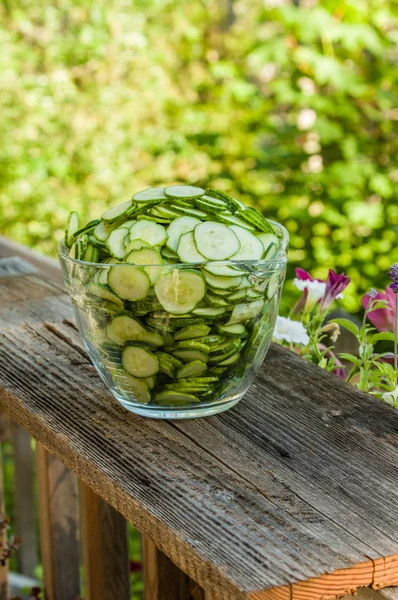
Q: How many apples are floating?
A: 0